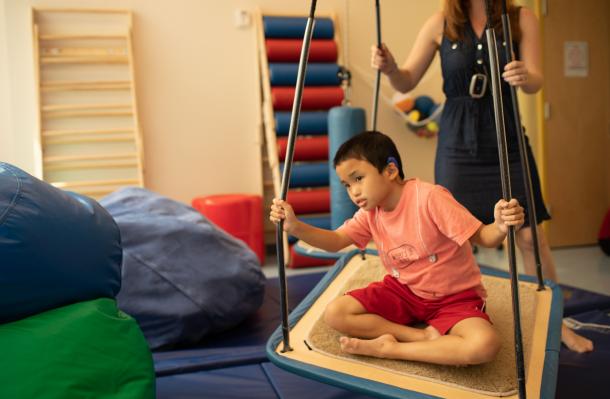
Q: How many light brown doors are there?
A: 1